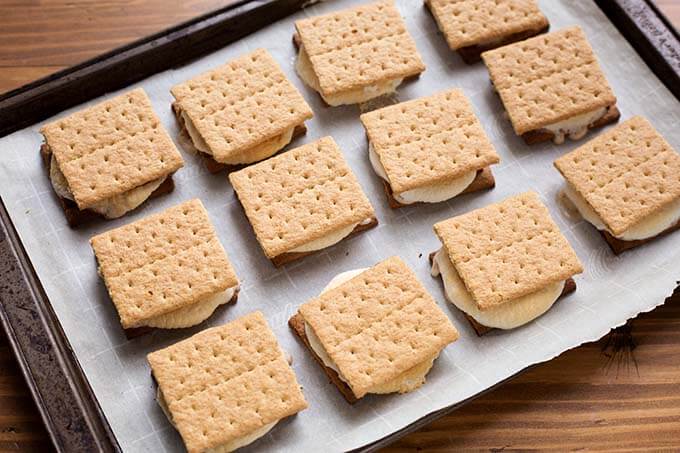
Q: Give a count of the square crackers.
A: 12